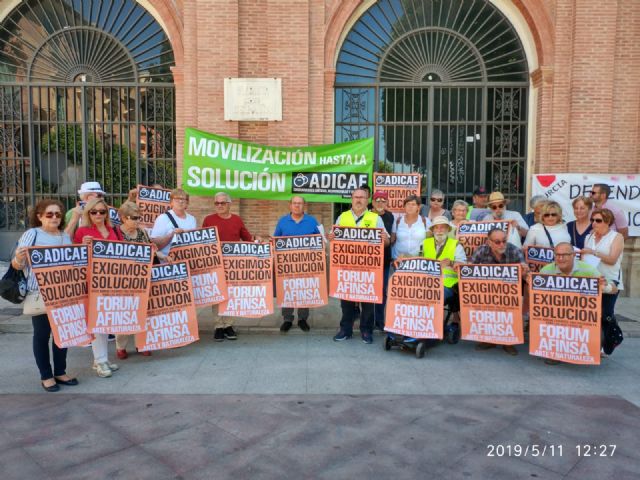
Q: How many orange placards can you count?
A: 15